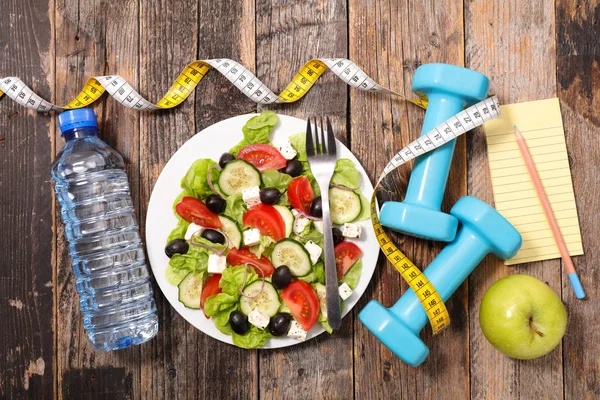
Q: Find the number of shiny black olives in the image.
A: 11